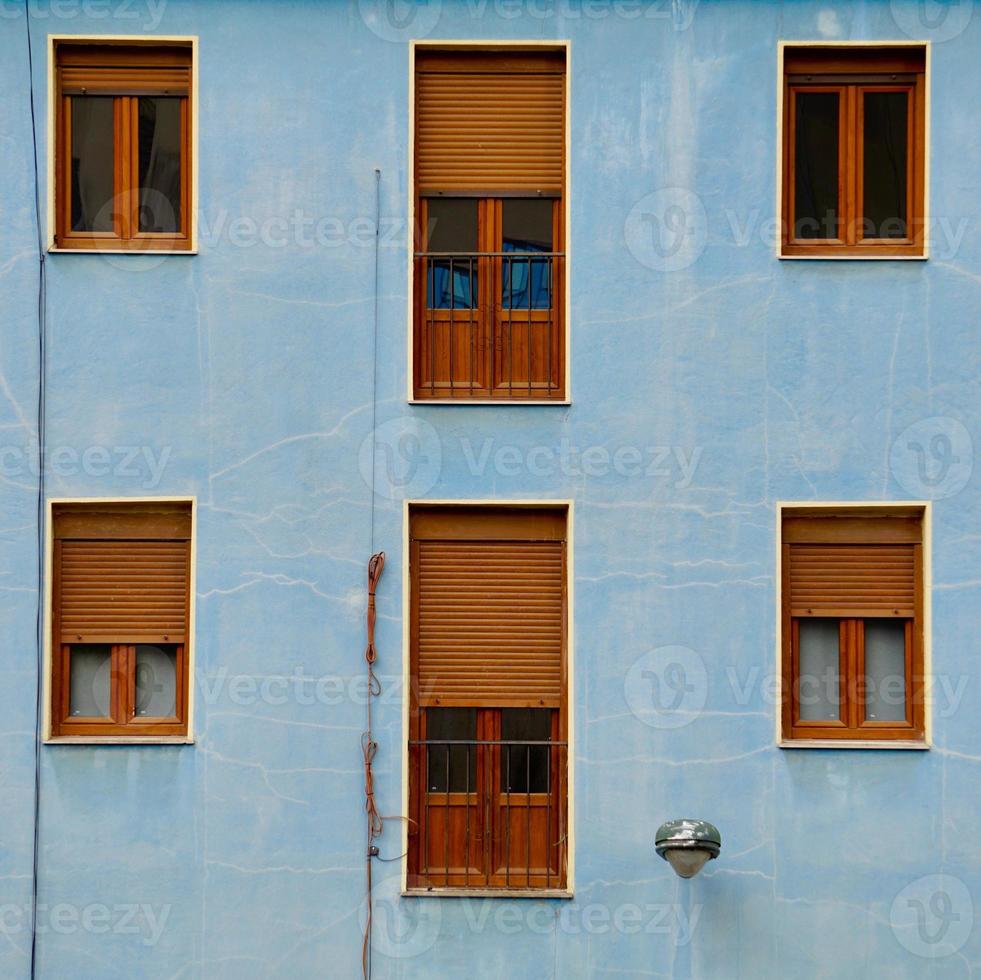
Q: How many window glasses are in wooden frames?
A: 12